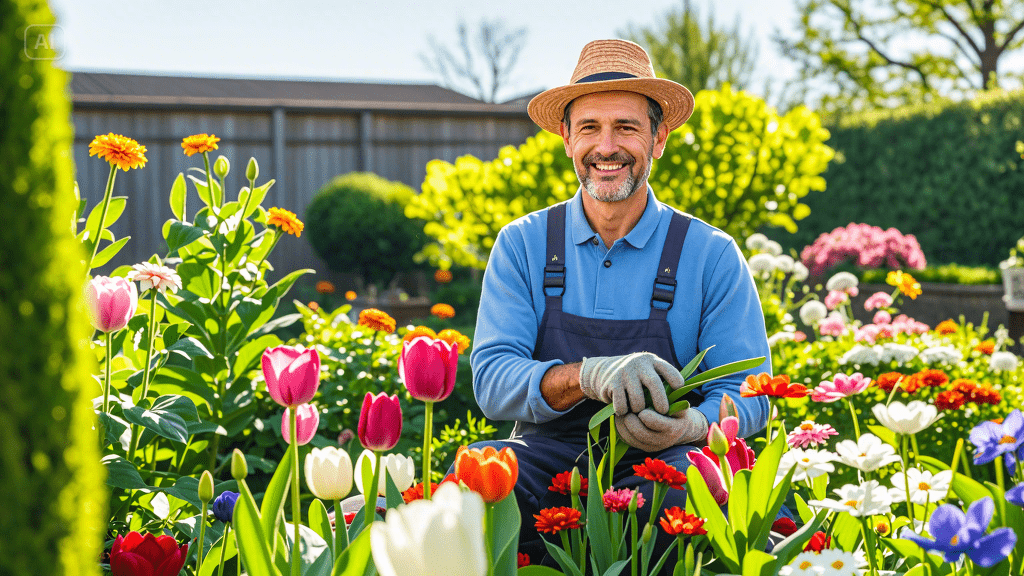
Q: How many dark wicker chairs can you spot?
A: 0